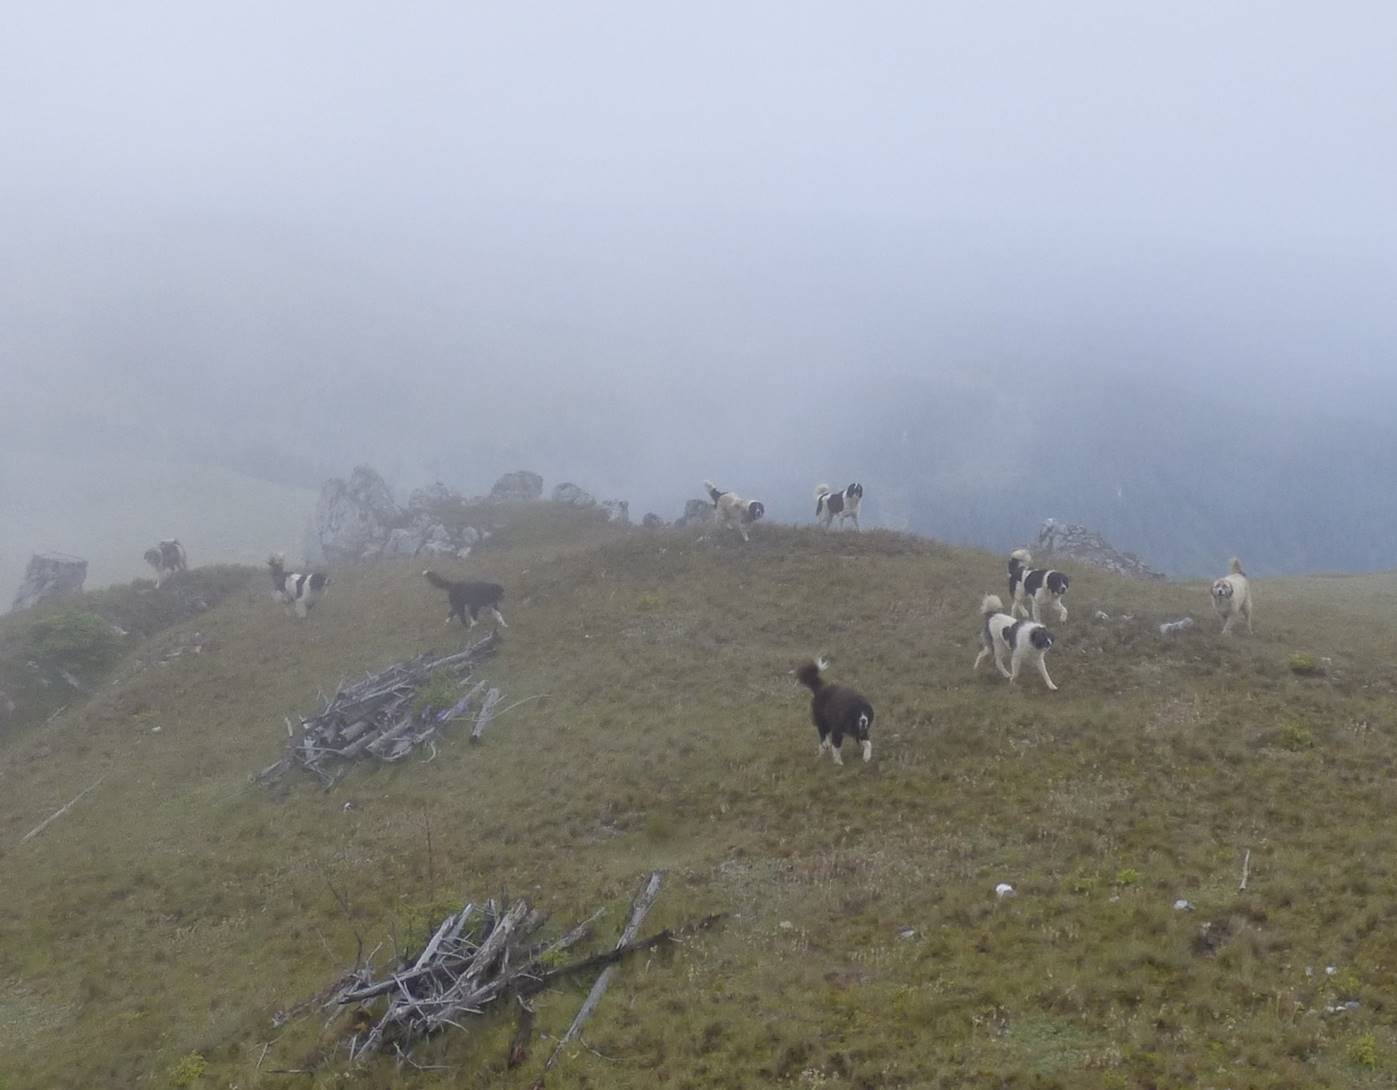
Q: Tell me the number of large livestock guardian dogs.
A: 9